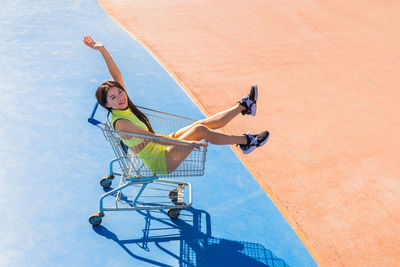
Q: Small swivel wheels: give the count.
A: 4